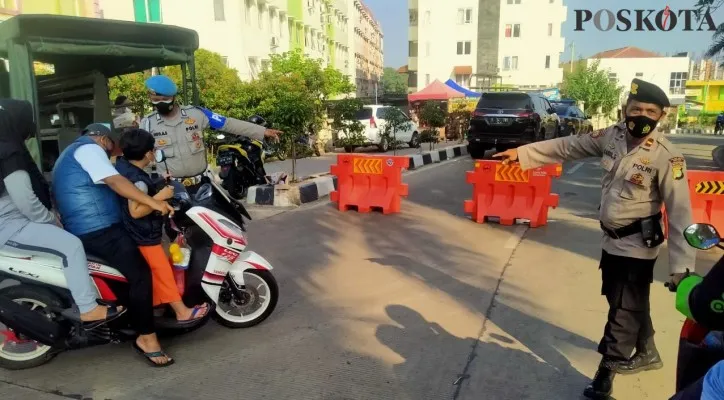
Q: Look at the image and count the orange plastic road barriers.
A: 3